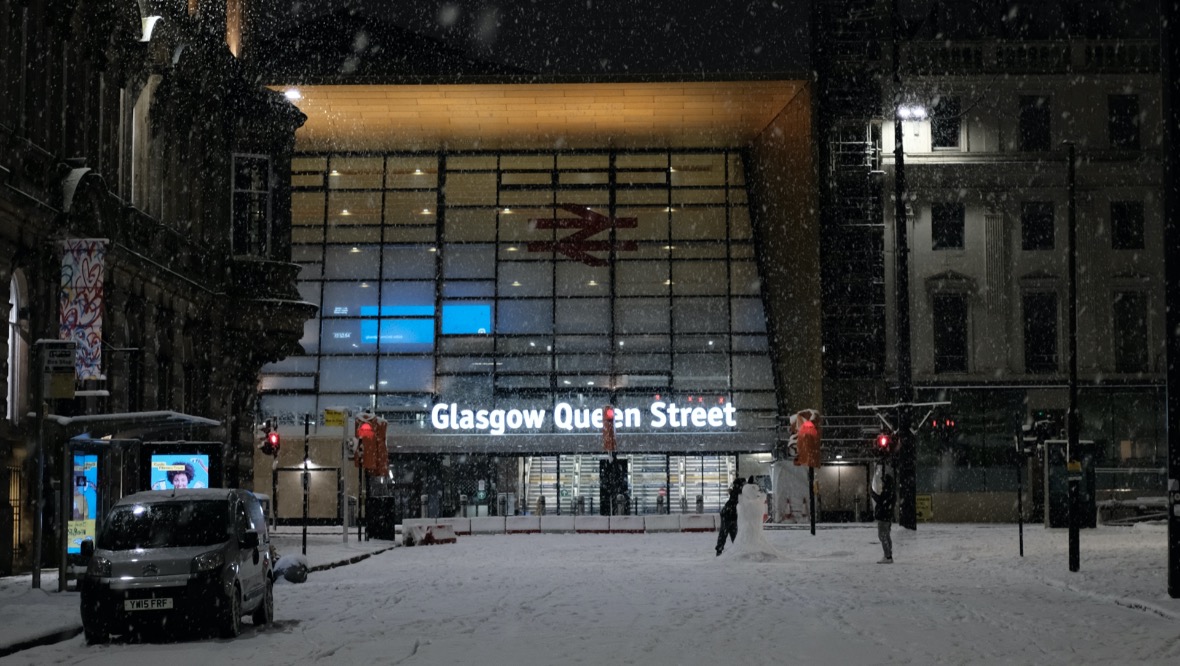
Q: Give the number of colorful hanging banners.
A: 1